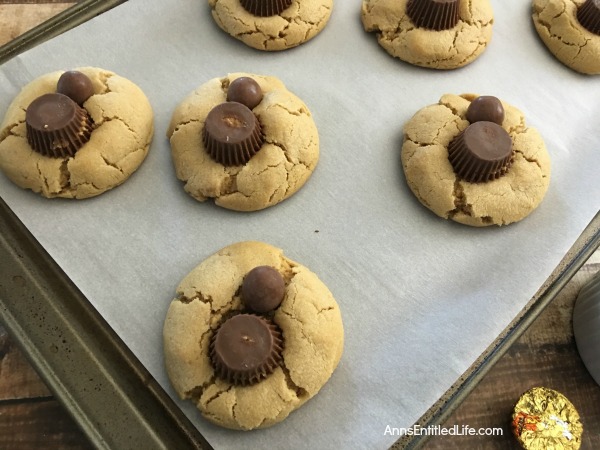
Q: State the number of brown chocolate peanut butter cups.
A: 7